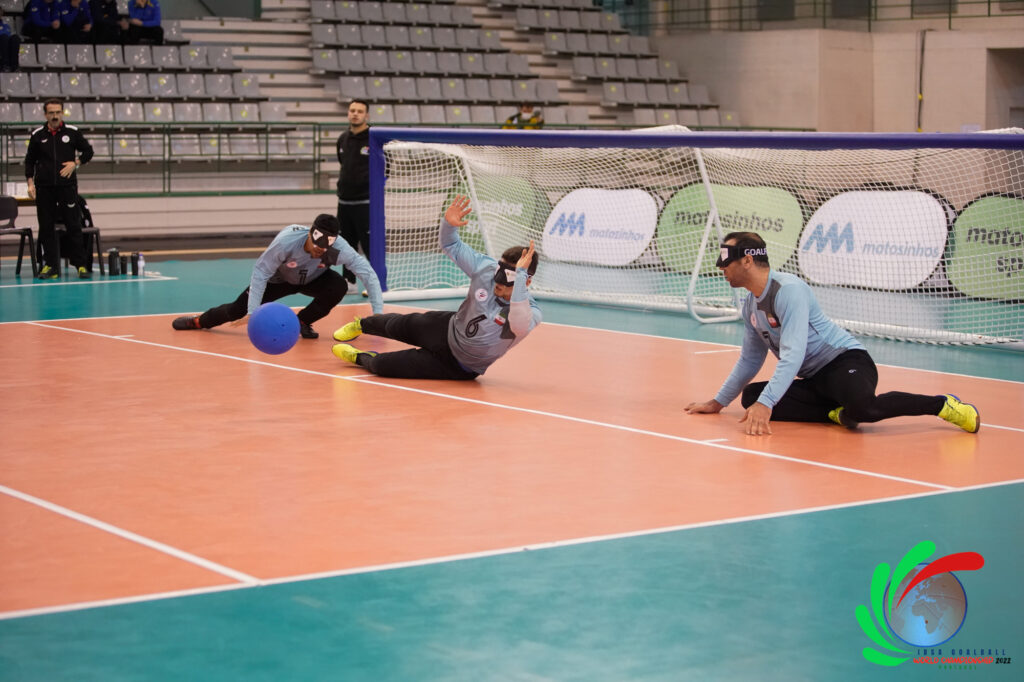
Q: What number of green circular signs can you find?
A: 3